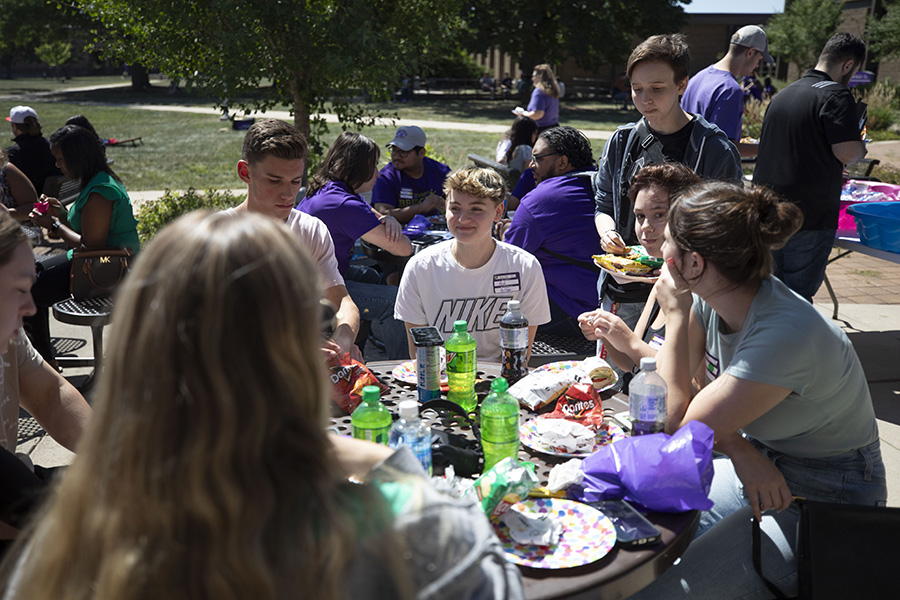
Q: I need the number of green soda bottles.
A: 3